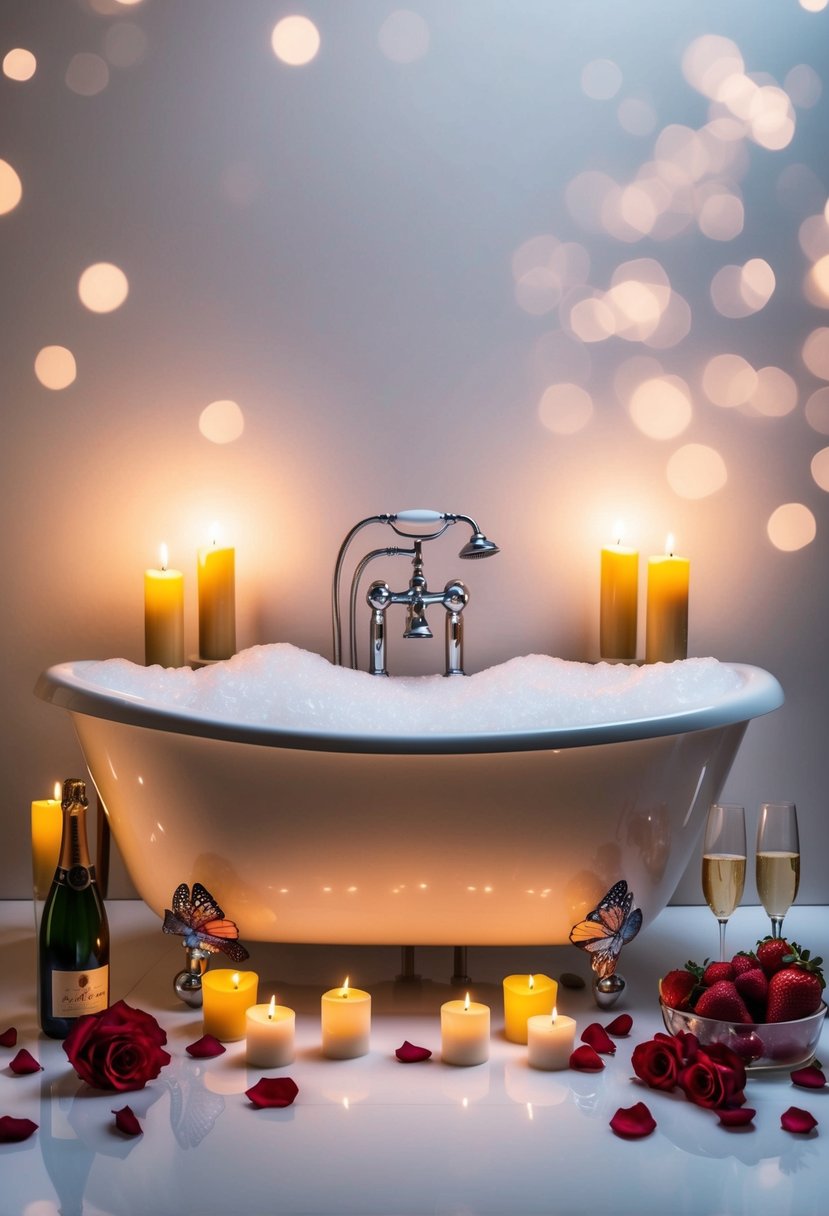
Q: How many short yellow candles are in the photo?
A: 2